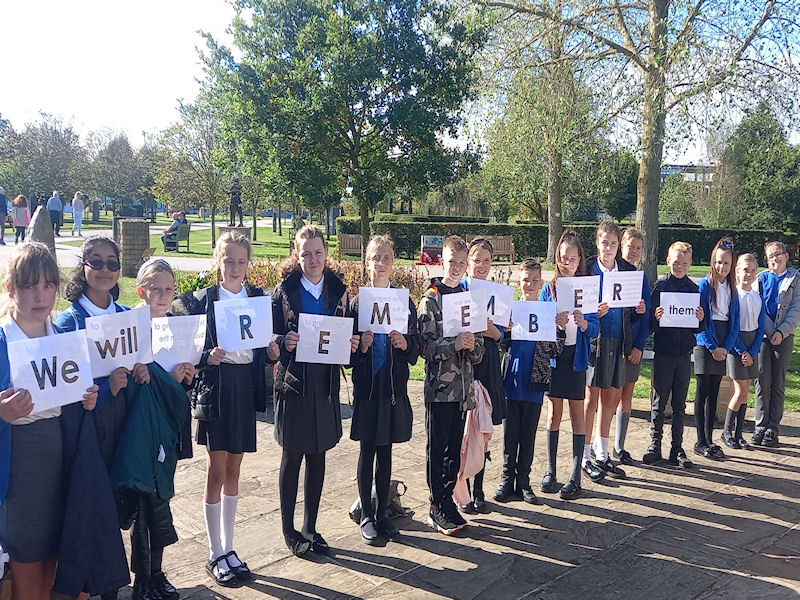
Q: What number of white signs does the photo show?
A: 12